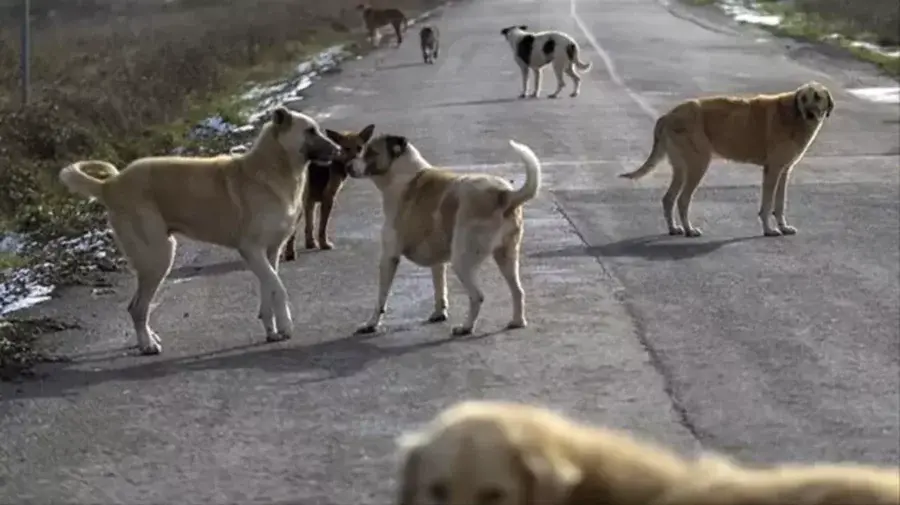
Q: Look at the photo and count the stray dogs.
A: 8